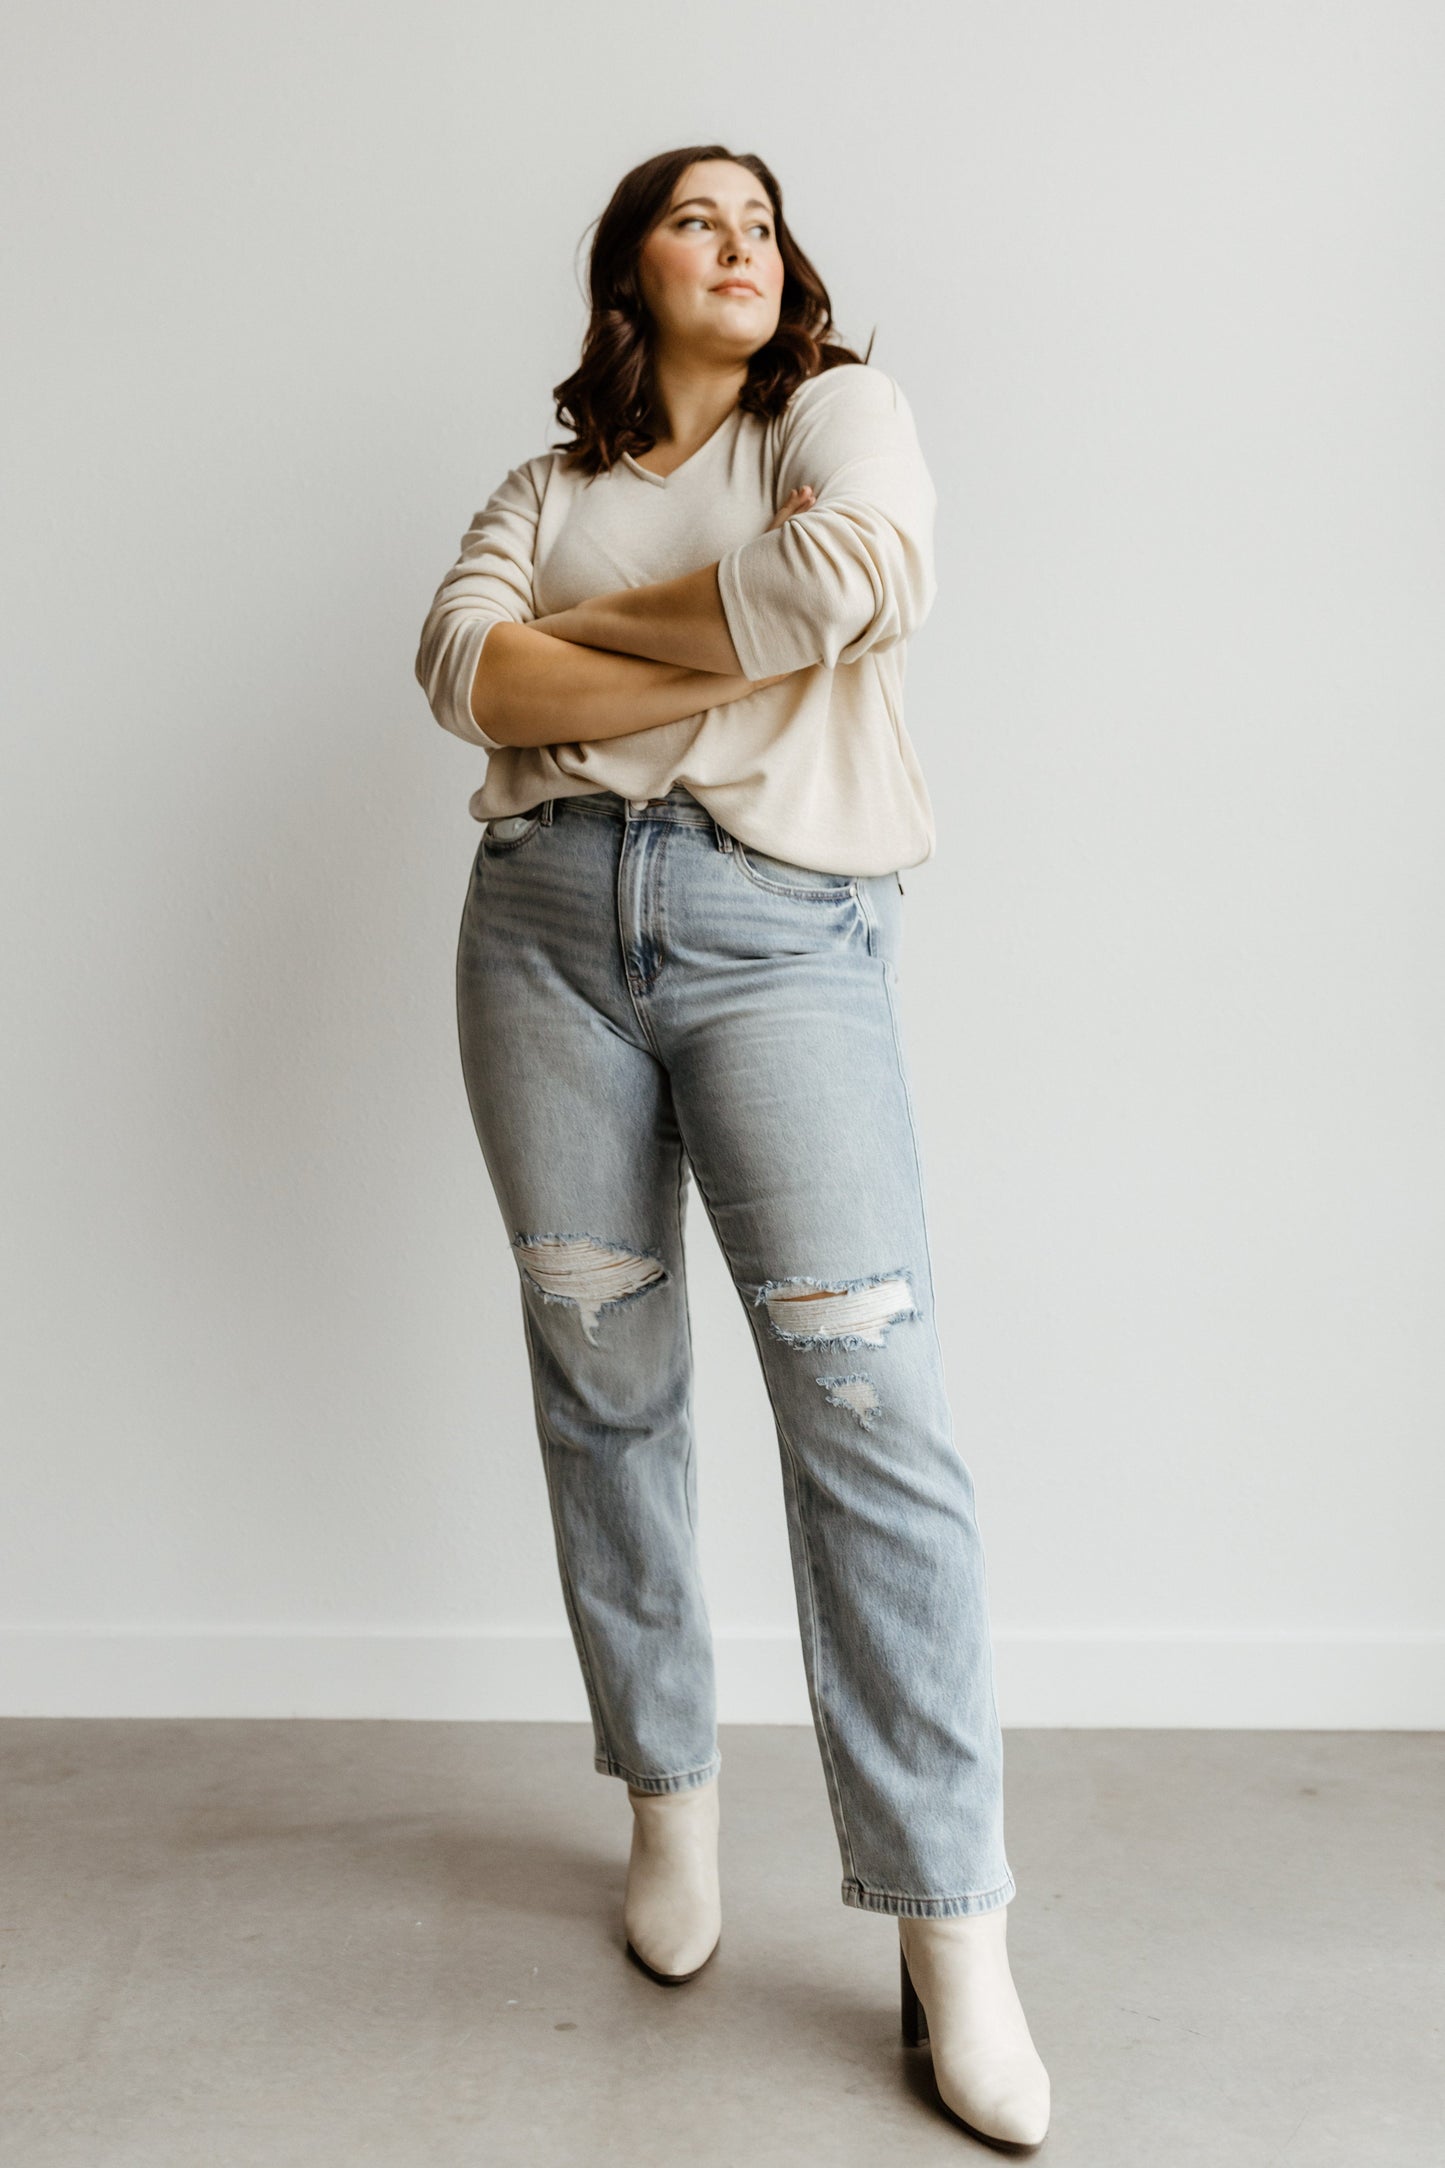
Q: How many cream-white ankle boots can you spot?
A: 2